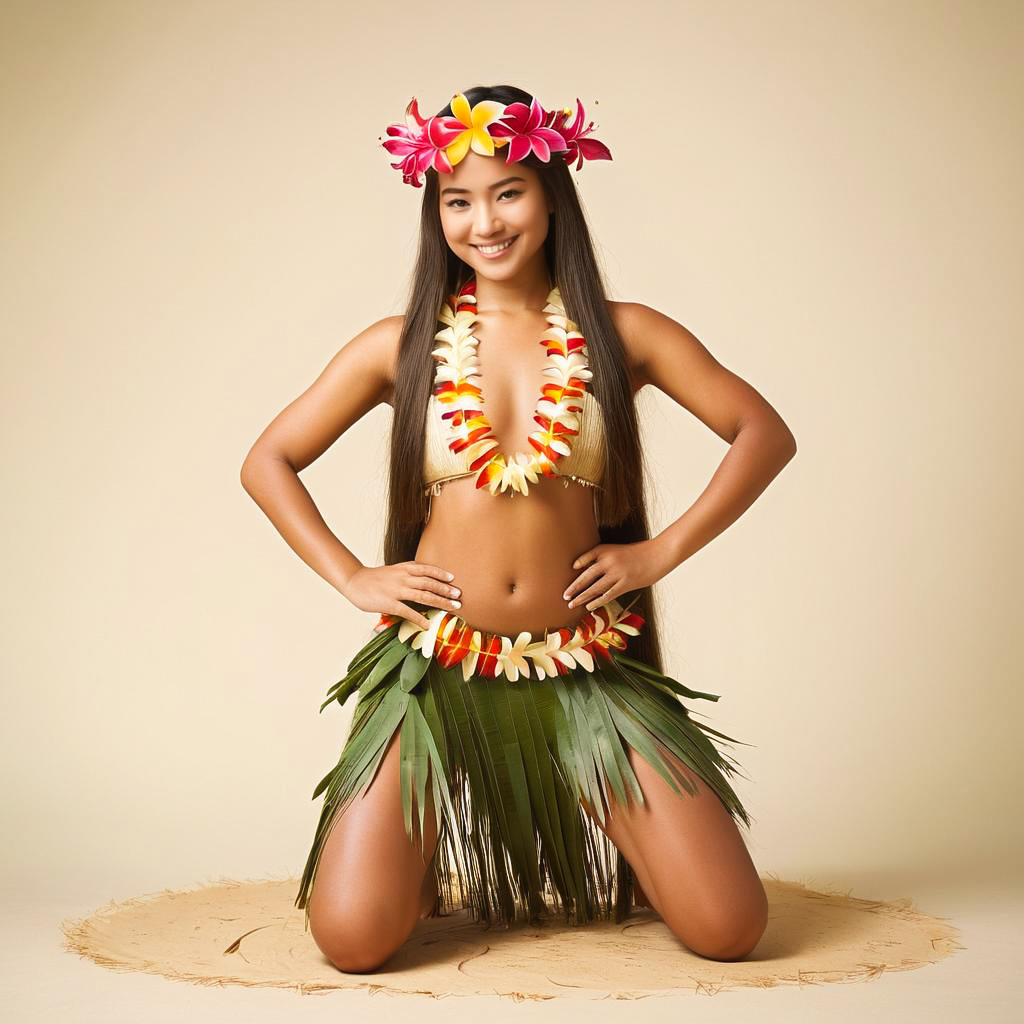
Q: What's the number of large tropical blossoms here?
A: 4